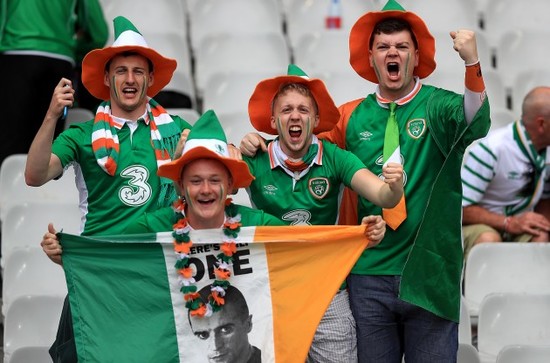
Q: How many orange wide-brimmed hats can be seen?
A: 4